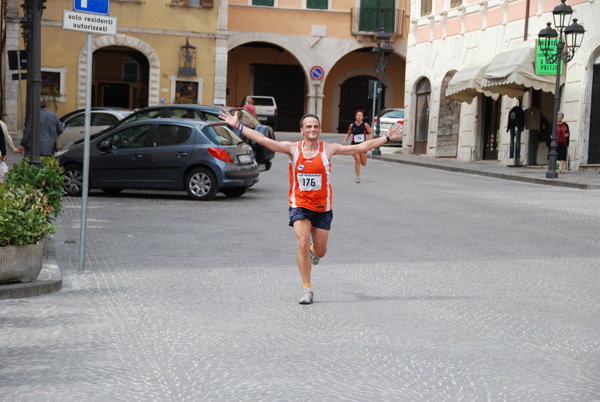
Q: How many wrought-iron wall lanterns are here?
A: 1